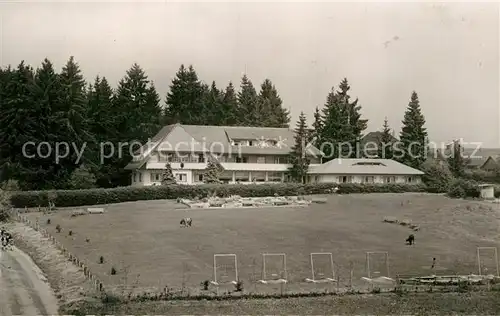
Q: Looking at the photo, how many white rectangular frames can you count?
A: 5